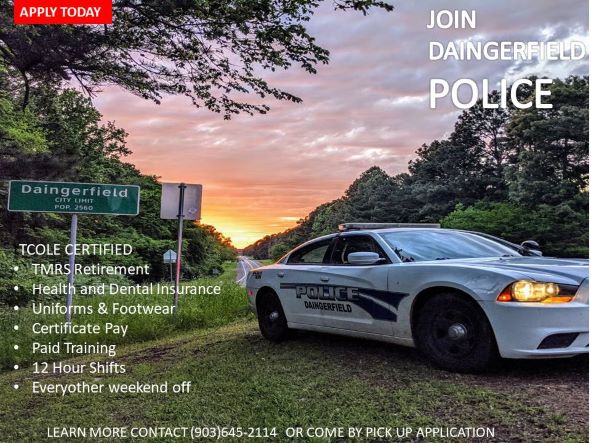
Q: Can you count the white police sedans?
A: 1